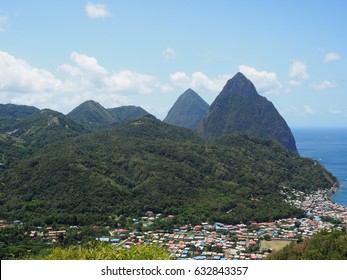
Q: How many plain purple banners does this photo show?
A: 0